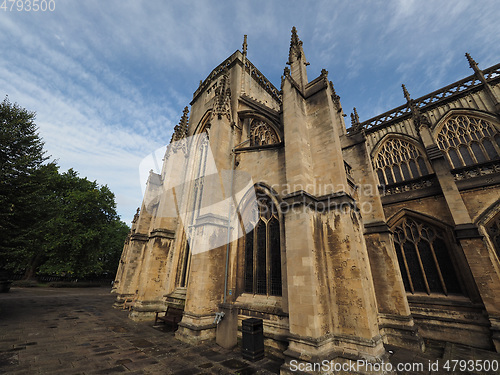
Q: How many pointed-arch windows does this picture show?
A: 7